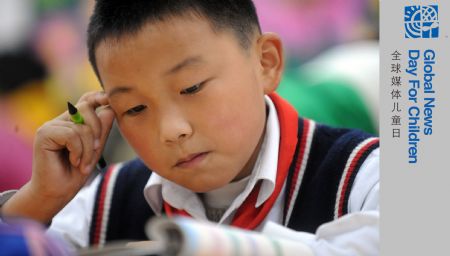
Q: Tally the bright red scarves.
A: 1